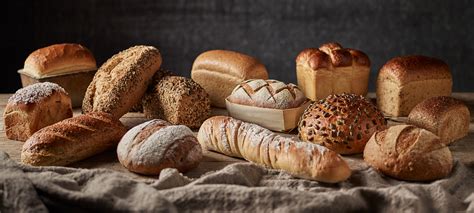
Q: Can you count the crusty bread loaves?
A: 14